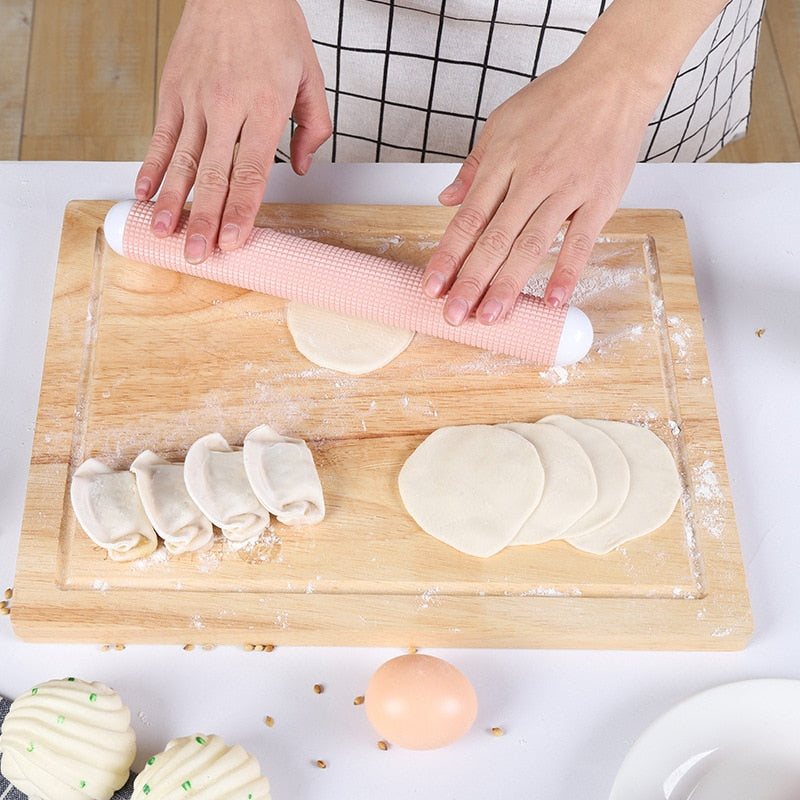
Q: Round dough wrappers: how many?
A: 5